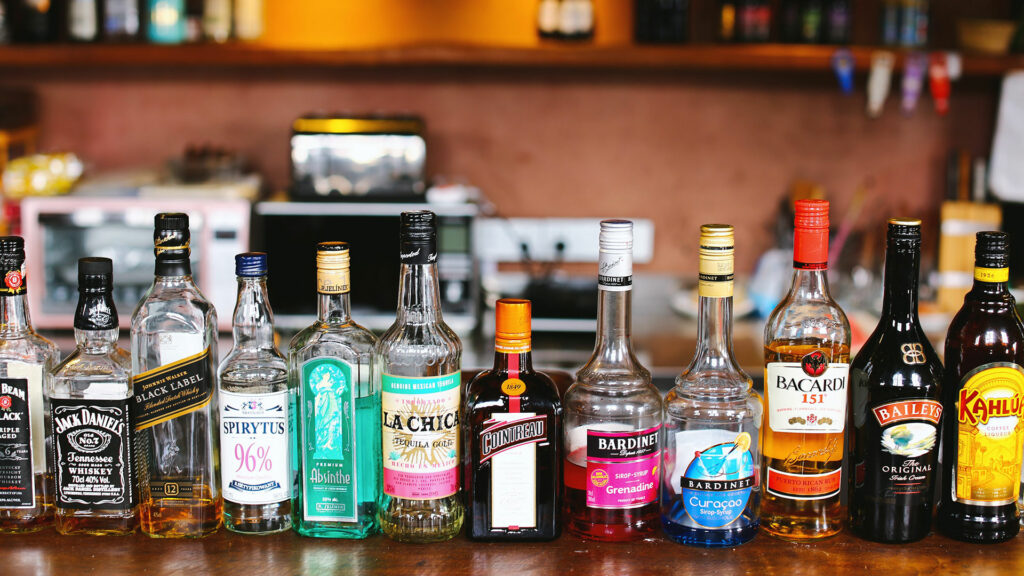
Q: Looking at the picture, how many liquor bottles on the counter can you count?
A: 12